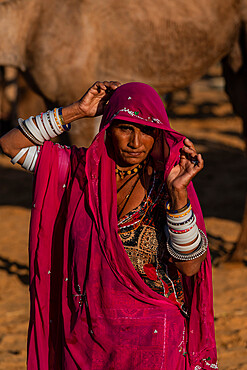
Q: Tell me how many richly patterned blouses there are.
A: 1